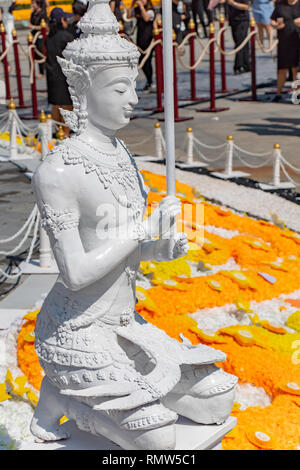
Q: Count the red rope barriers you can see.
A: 12